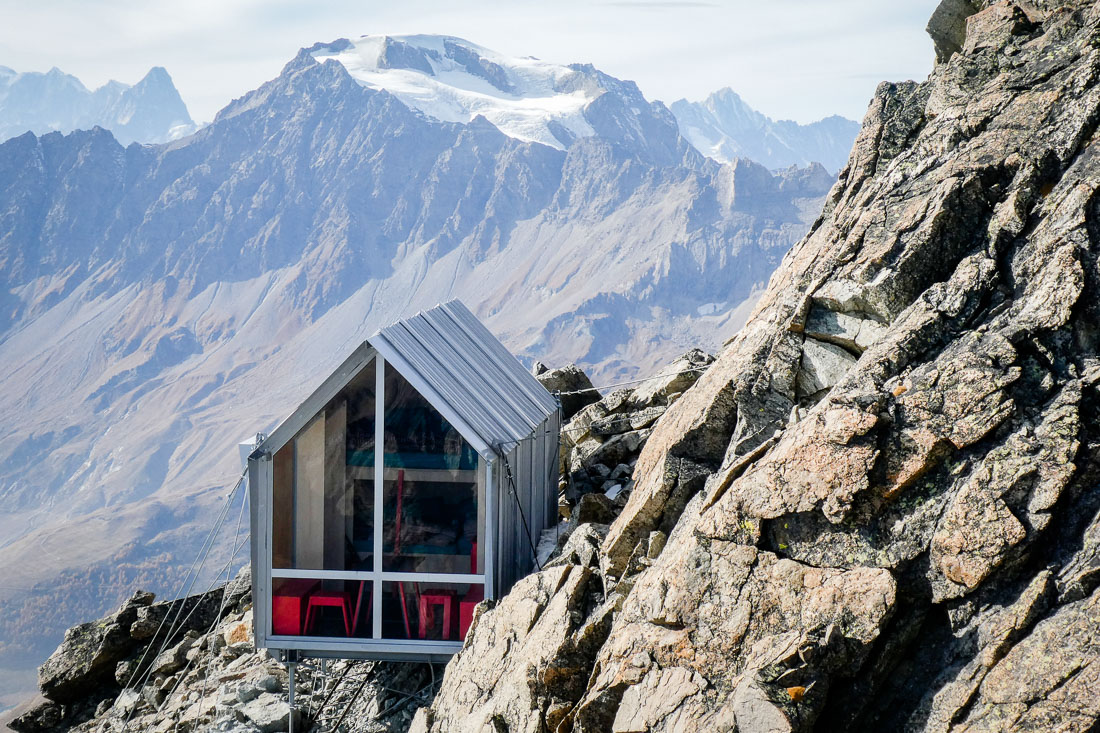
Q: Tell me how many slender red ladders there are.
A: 1